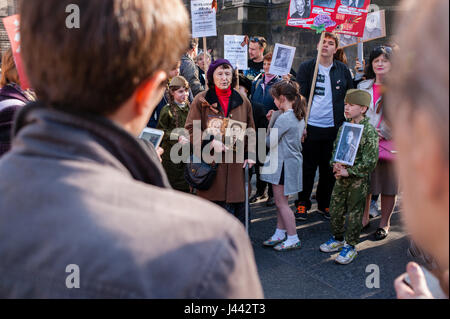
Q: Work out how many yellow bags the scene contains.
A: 0